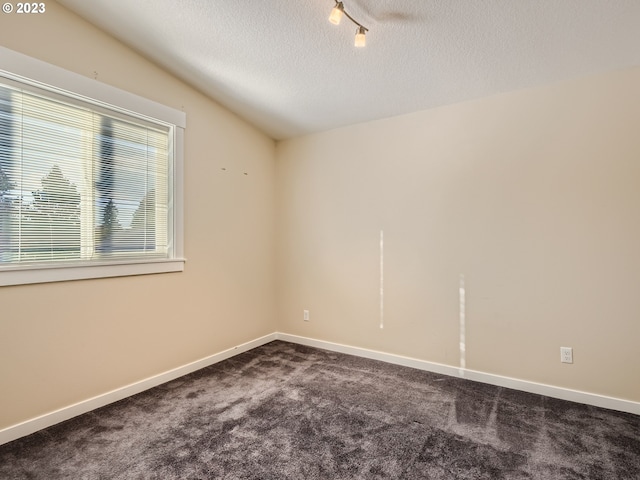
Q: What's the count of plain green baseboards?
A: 0